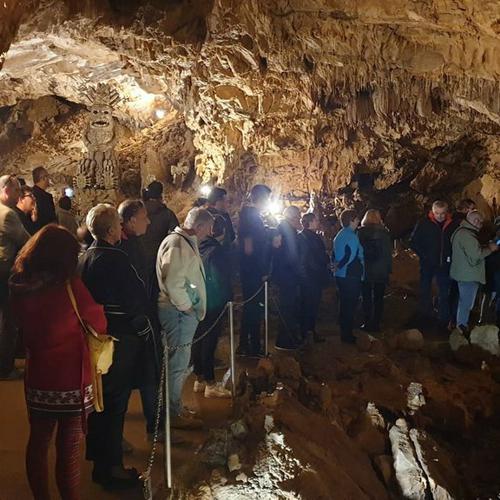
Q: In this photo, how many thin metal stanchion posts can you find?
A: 3